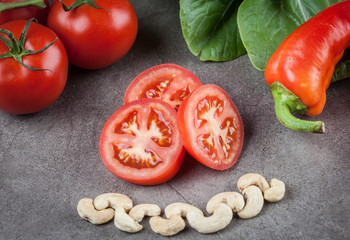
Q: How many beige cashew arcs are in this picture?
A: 11